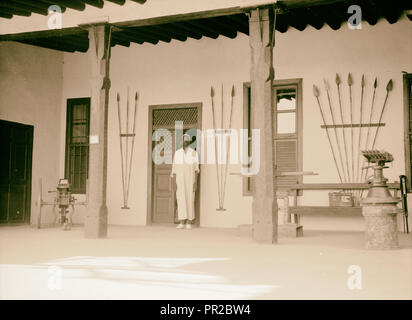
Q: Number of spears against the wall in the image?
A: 13